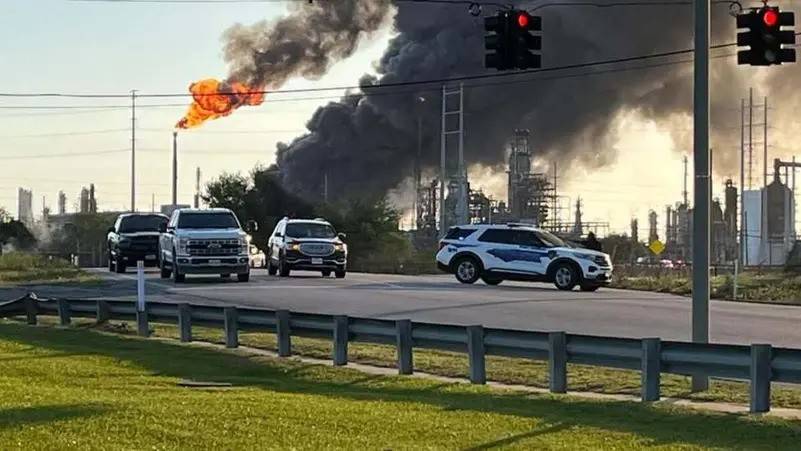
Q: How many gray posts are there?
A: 13